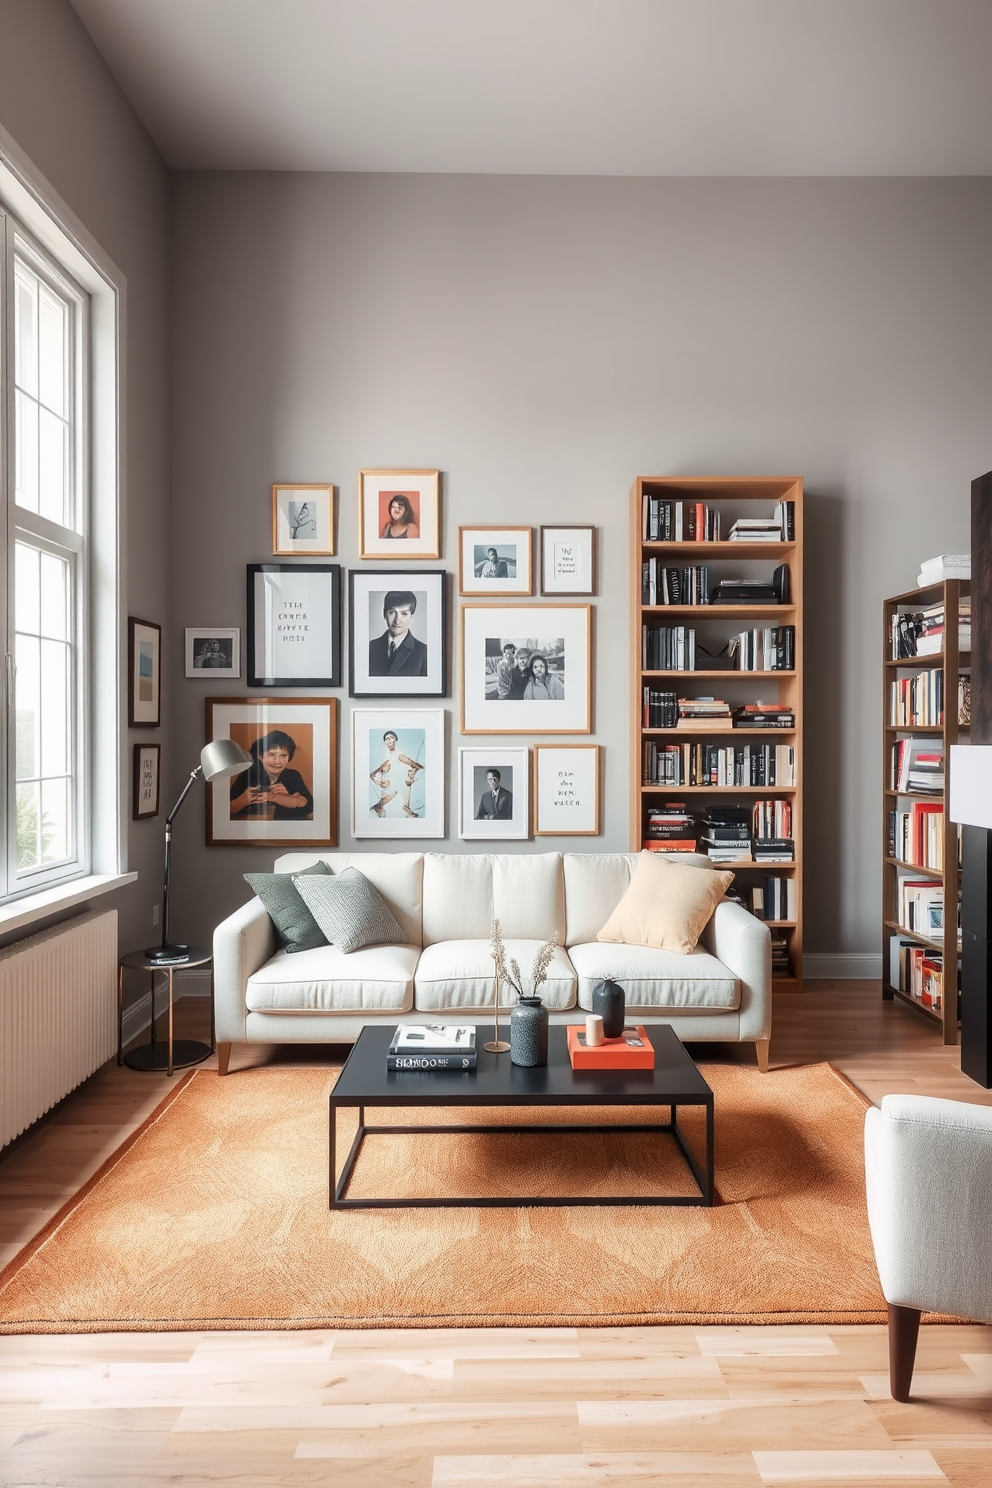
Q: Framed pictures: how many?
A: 14